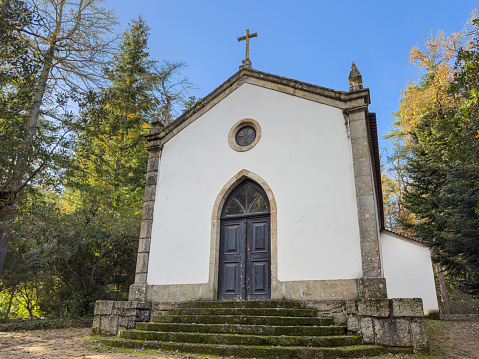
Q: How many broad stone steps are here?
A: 6